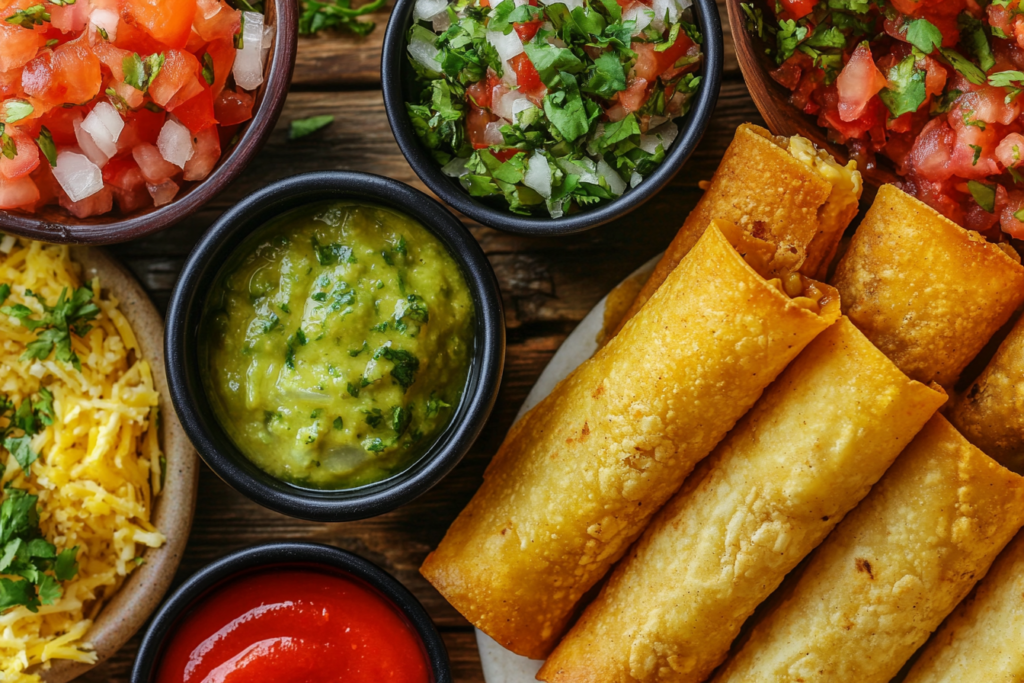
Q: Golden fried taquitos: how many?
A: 7